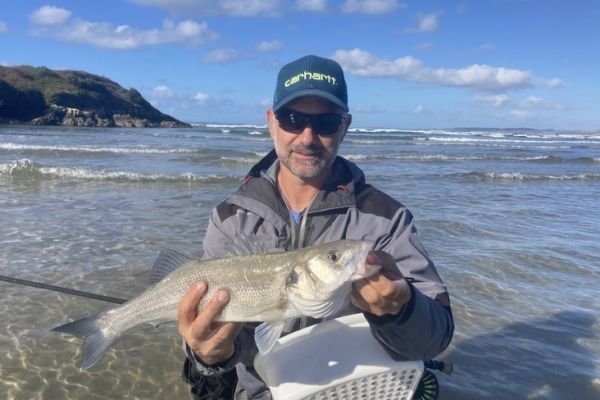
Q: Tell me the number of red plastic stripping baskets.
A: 0